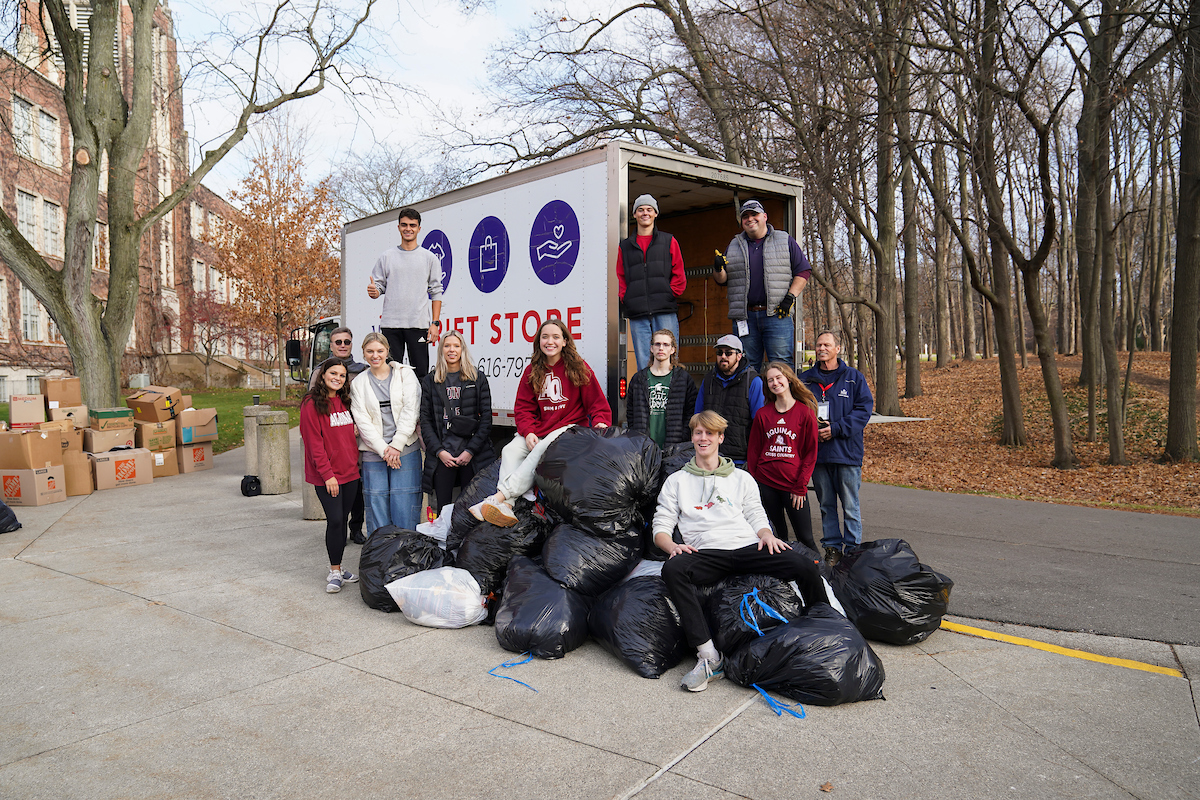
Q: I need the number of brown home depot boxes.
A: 3